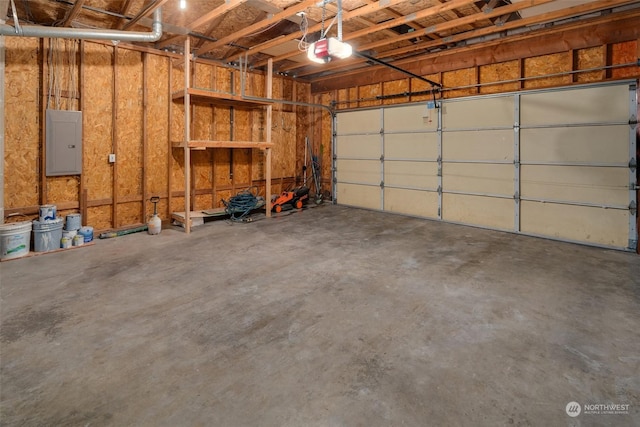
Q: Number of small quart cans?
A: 2